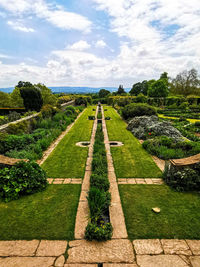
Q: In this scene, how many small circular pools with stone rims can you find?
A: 2